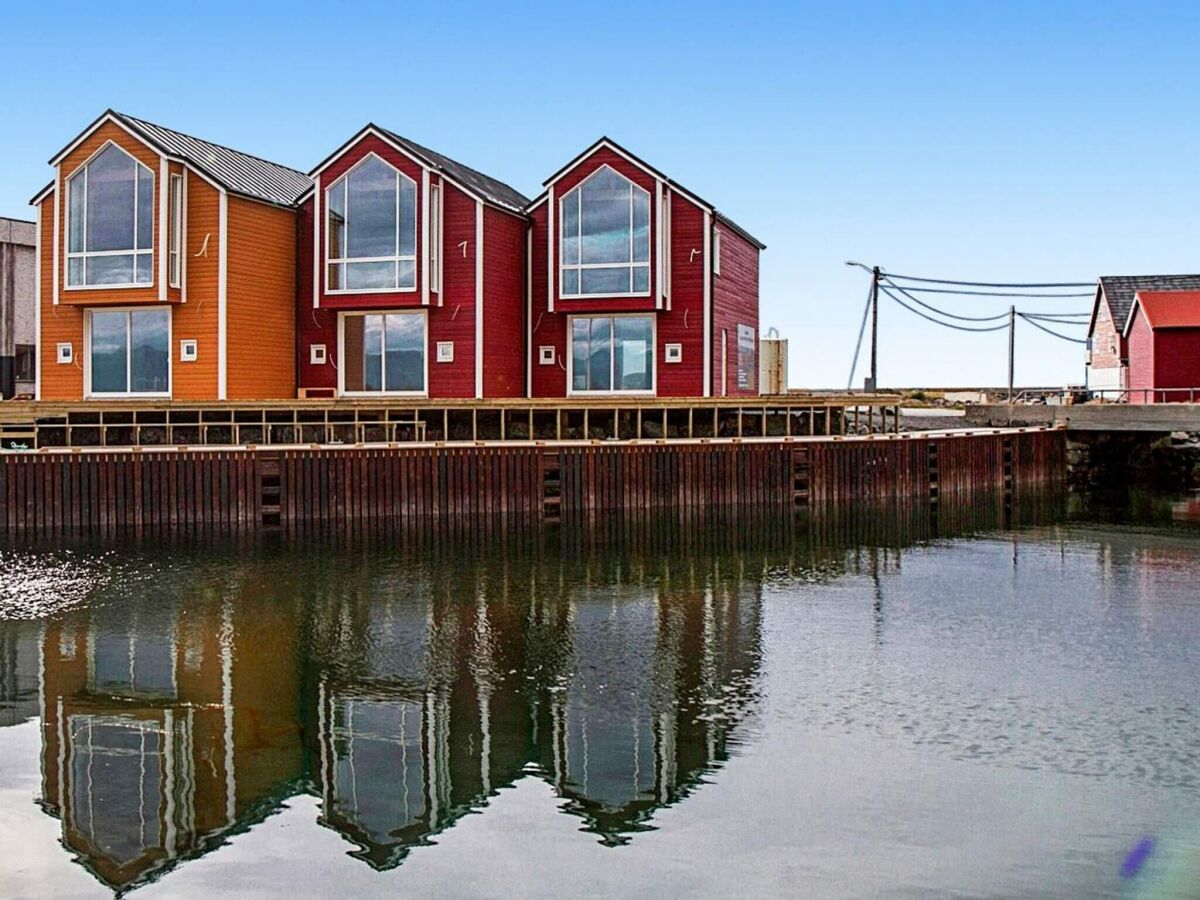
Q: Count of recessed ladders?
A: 5